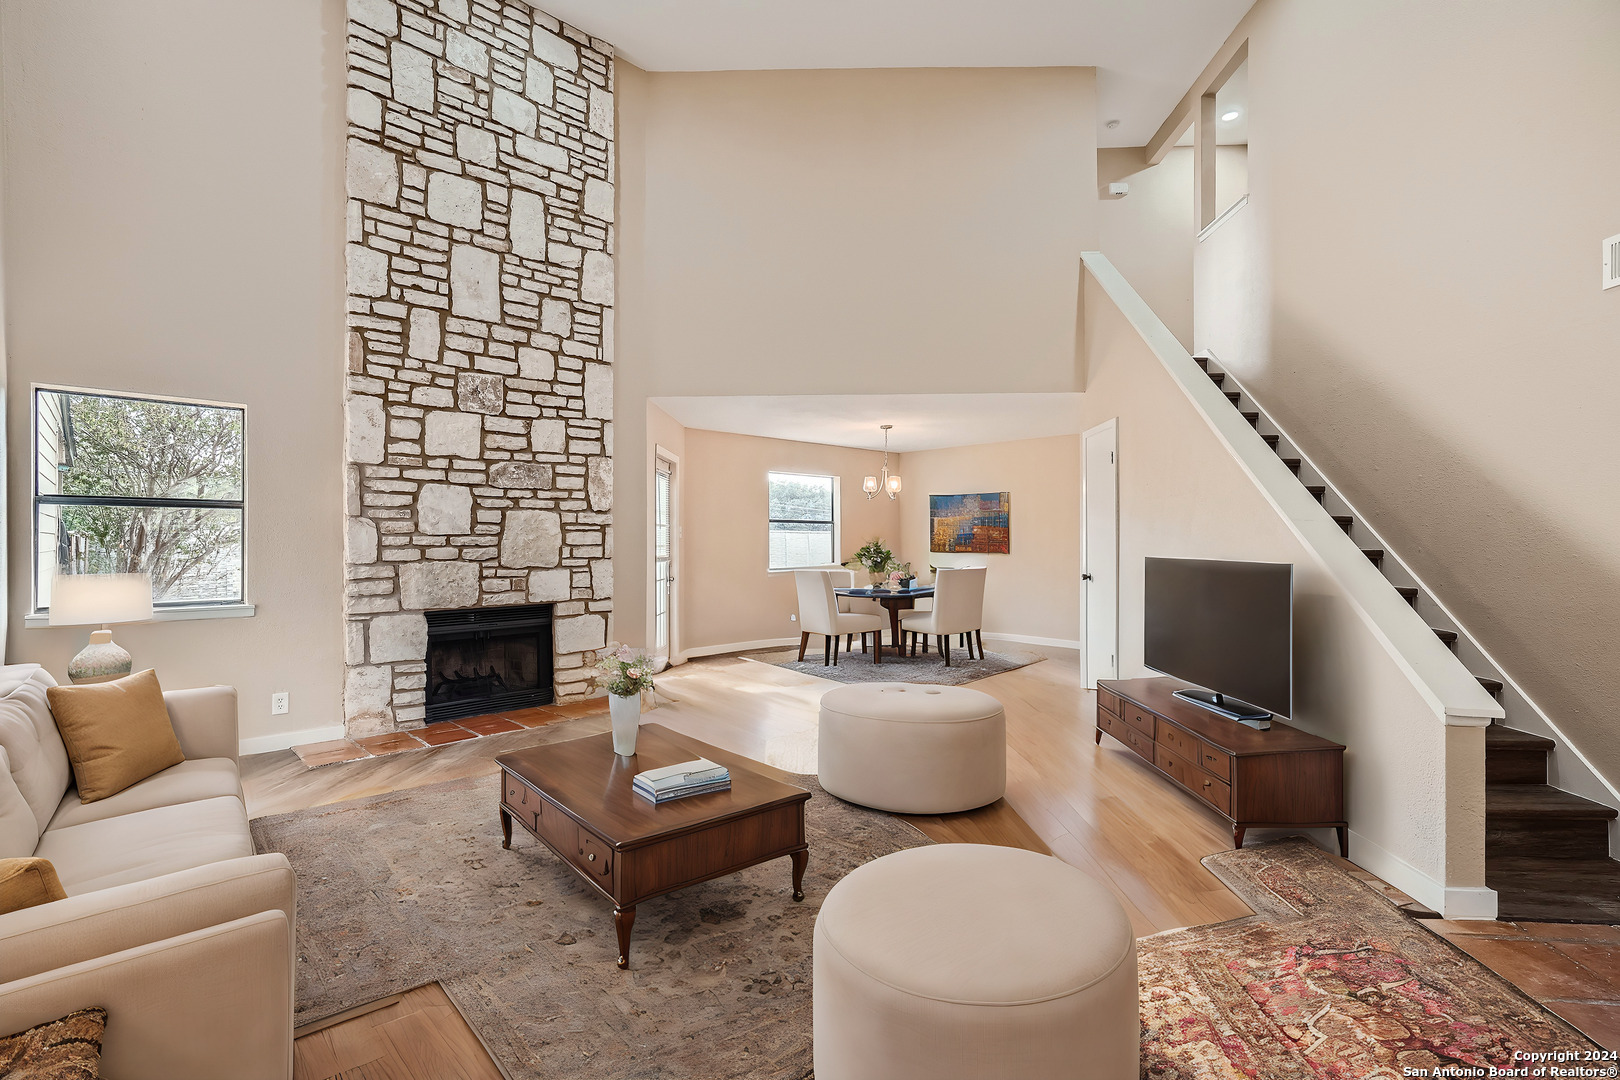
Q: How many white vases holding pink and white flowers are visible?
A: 1